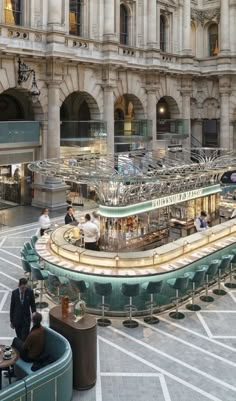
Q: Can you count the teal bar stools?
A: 15